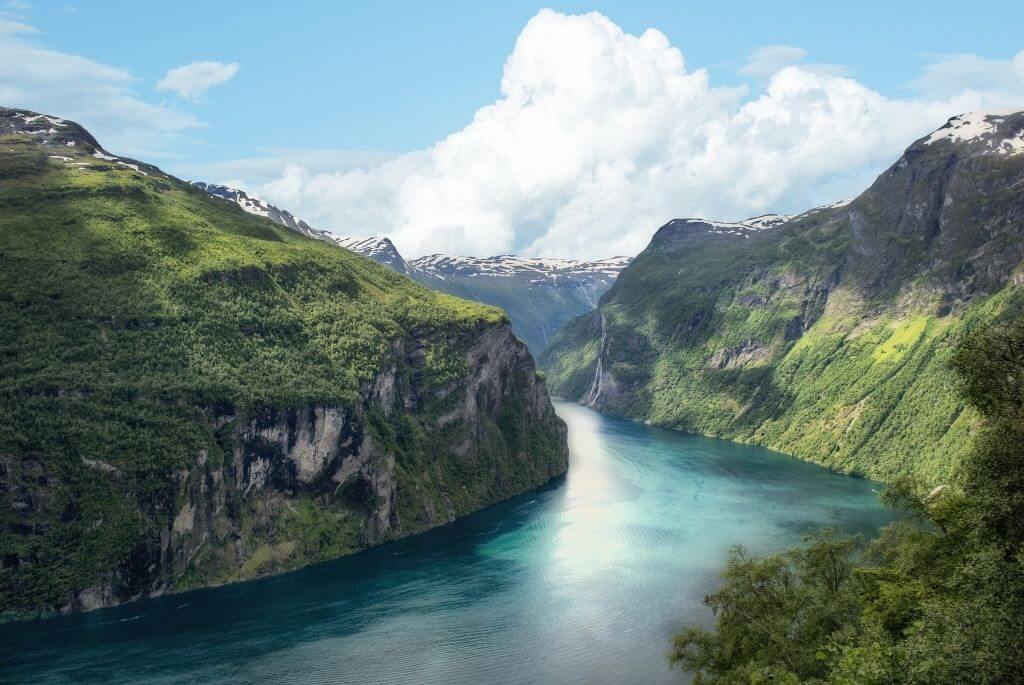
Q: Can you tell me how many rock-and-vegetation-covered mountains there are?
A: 2